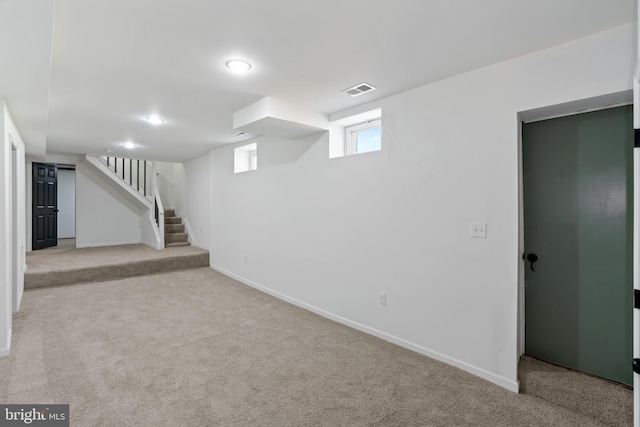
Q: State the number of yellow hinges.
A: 0